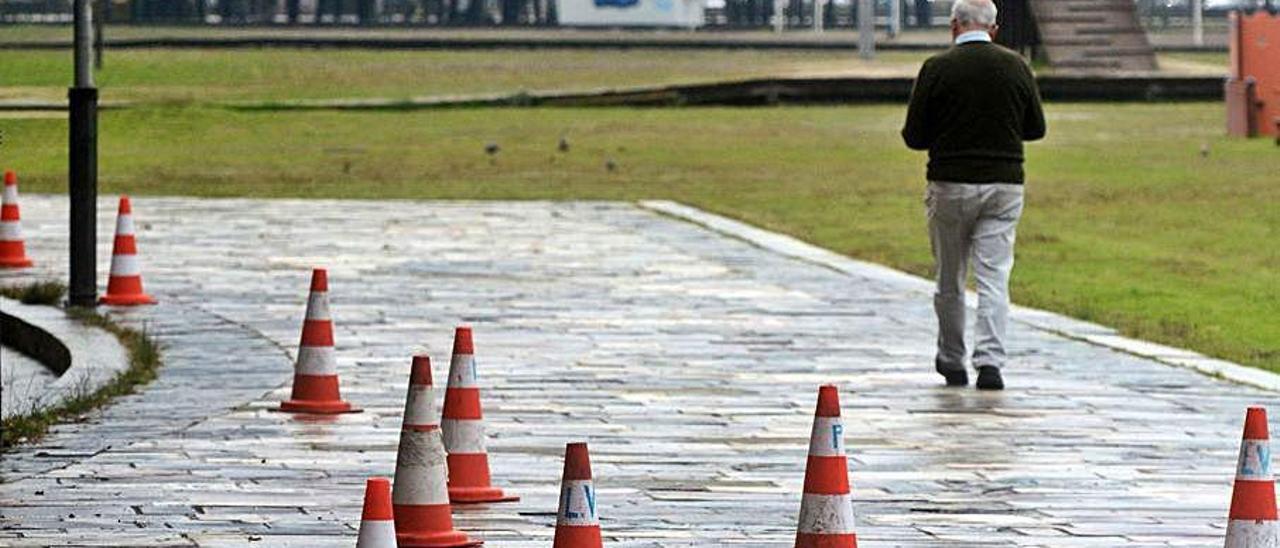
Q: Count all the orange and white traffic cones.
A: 9